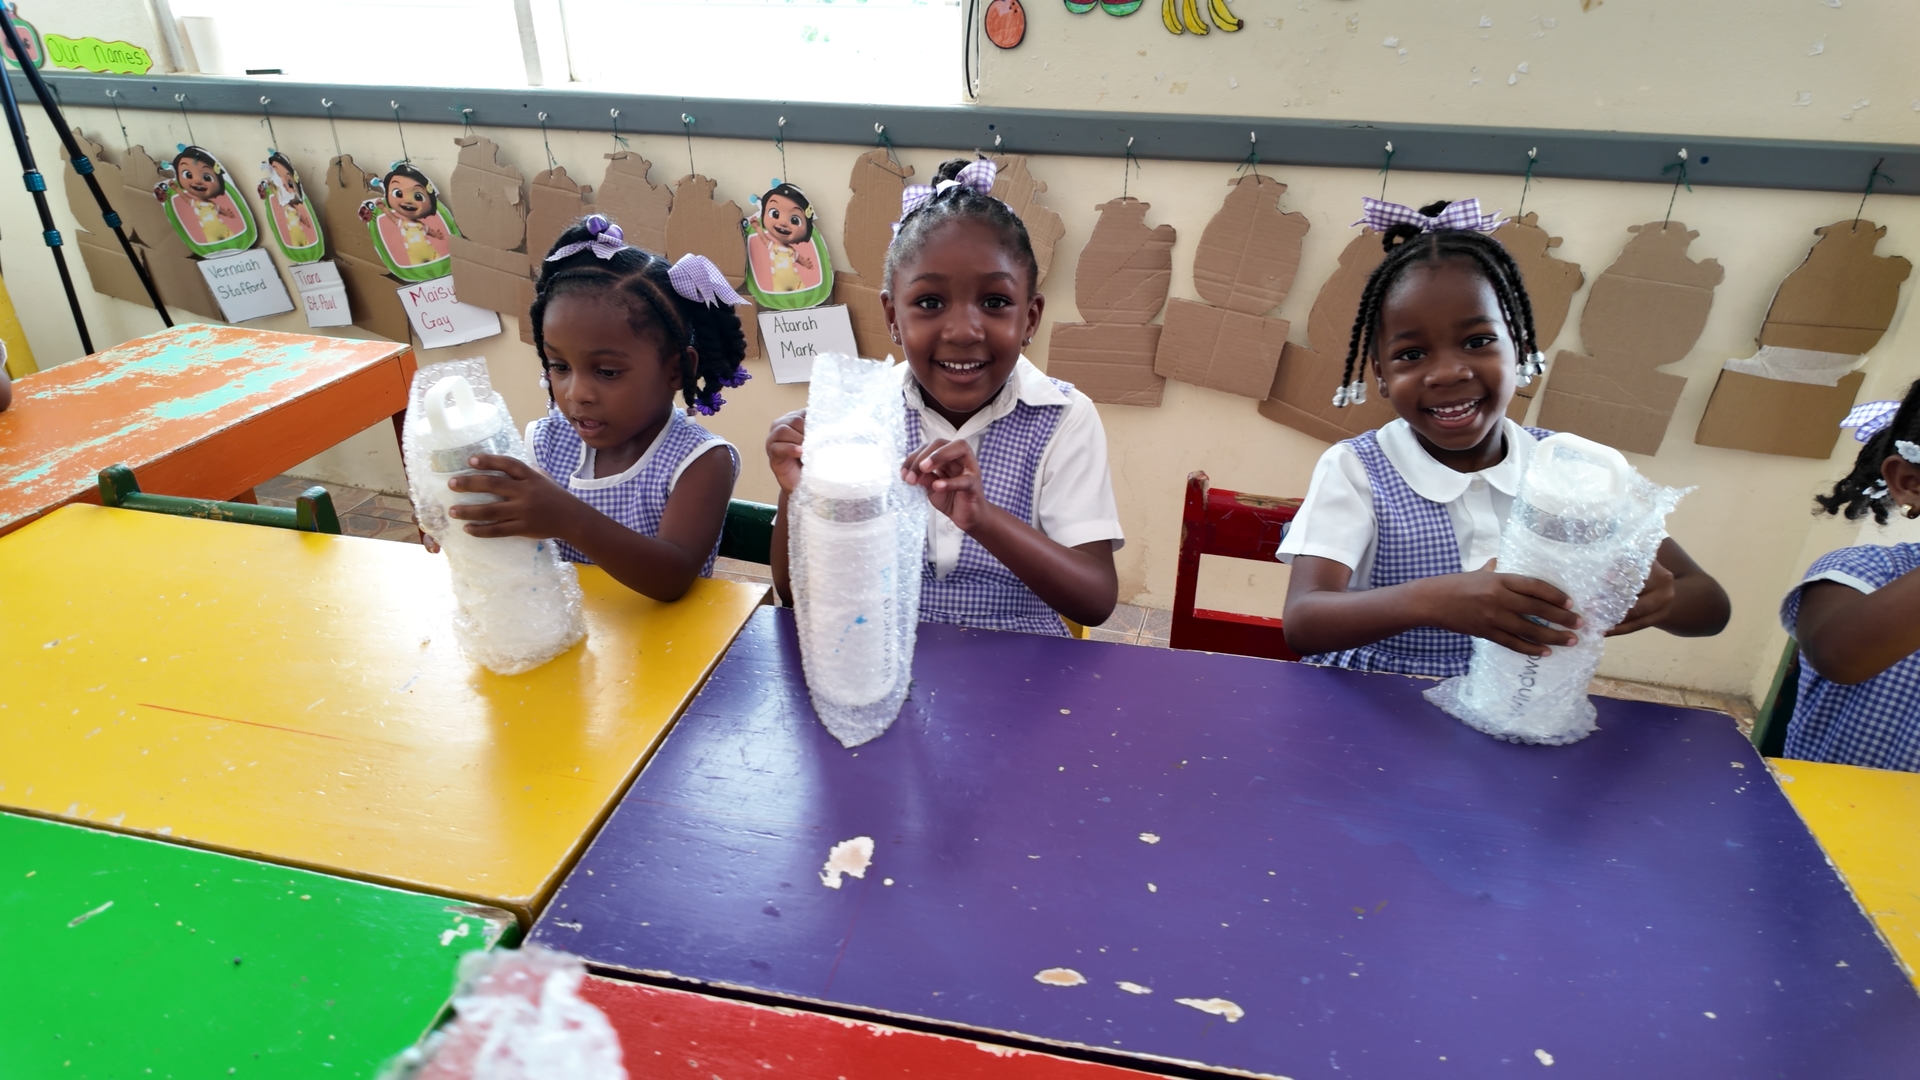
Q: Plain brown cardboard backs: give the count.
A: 15